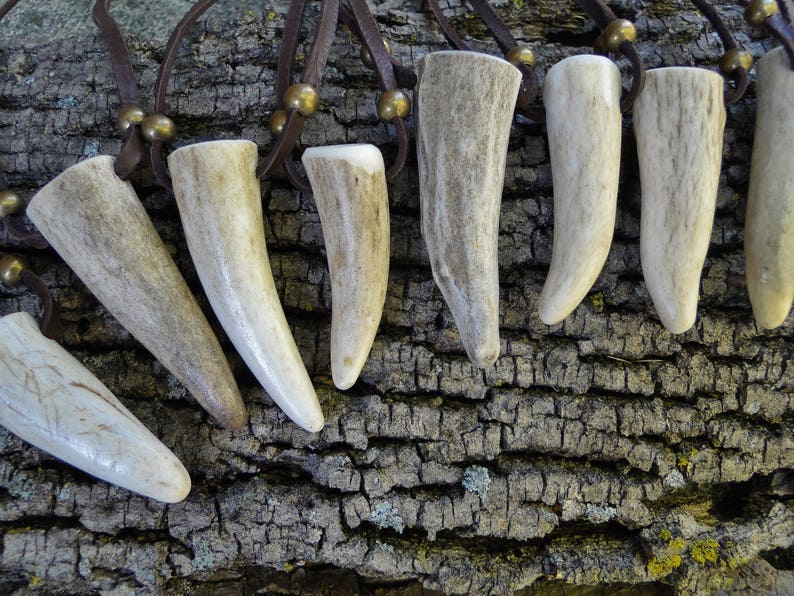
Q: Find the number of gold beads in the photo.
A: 13